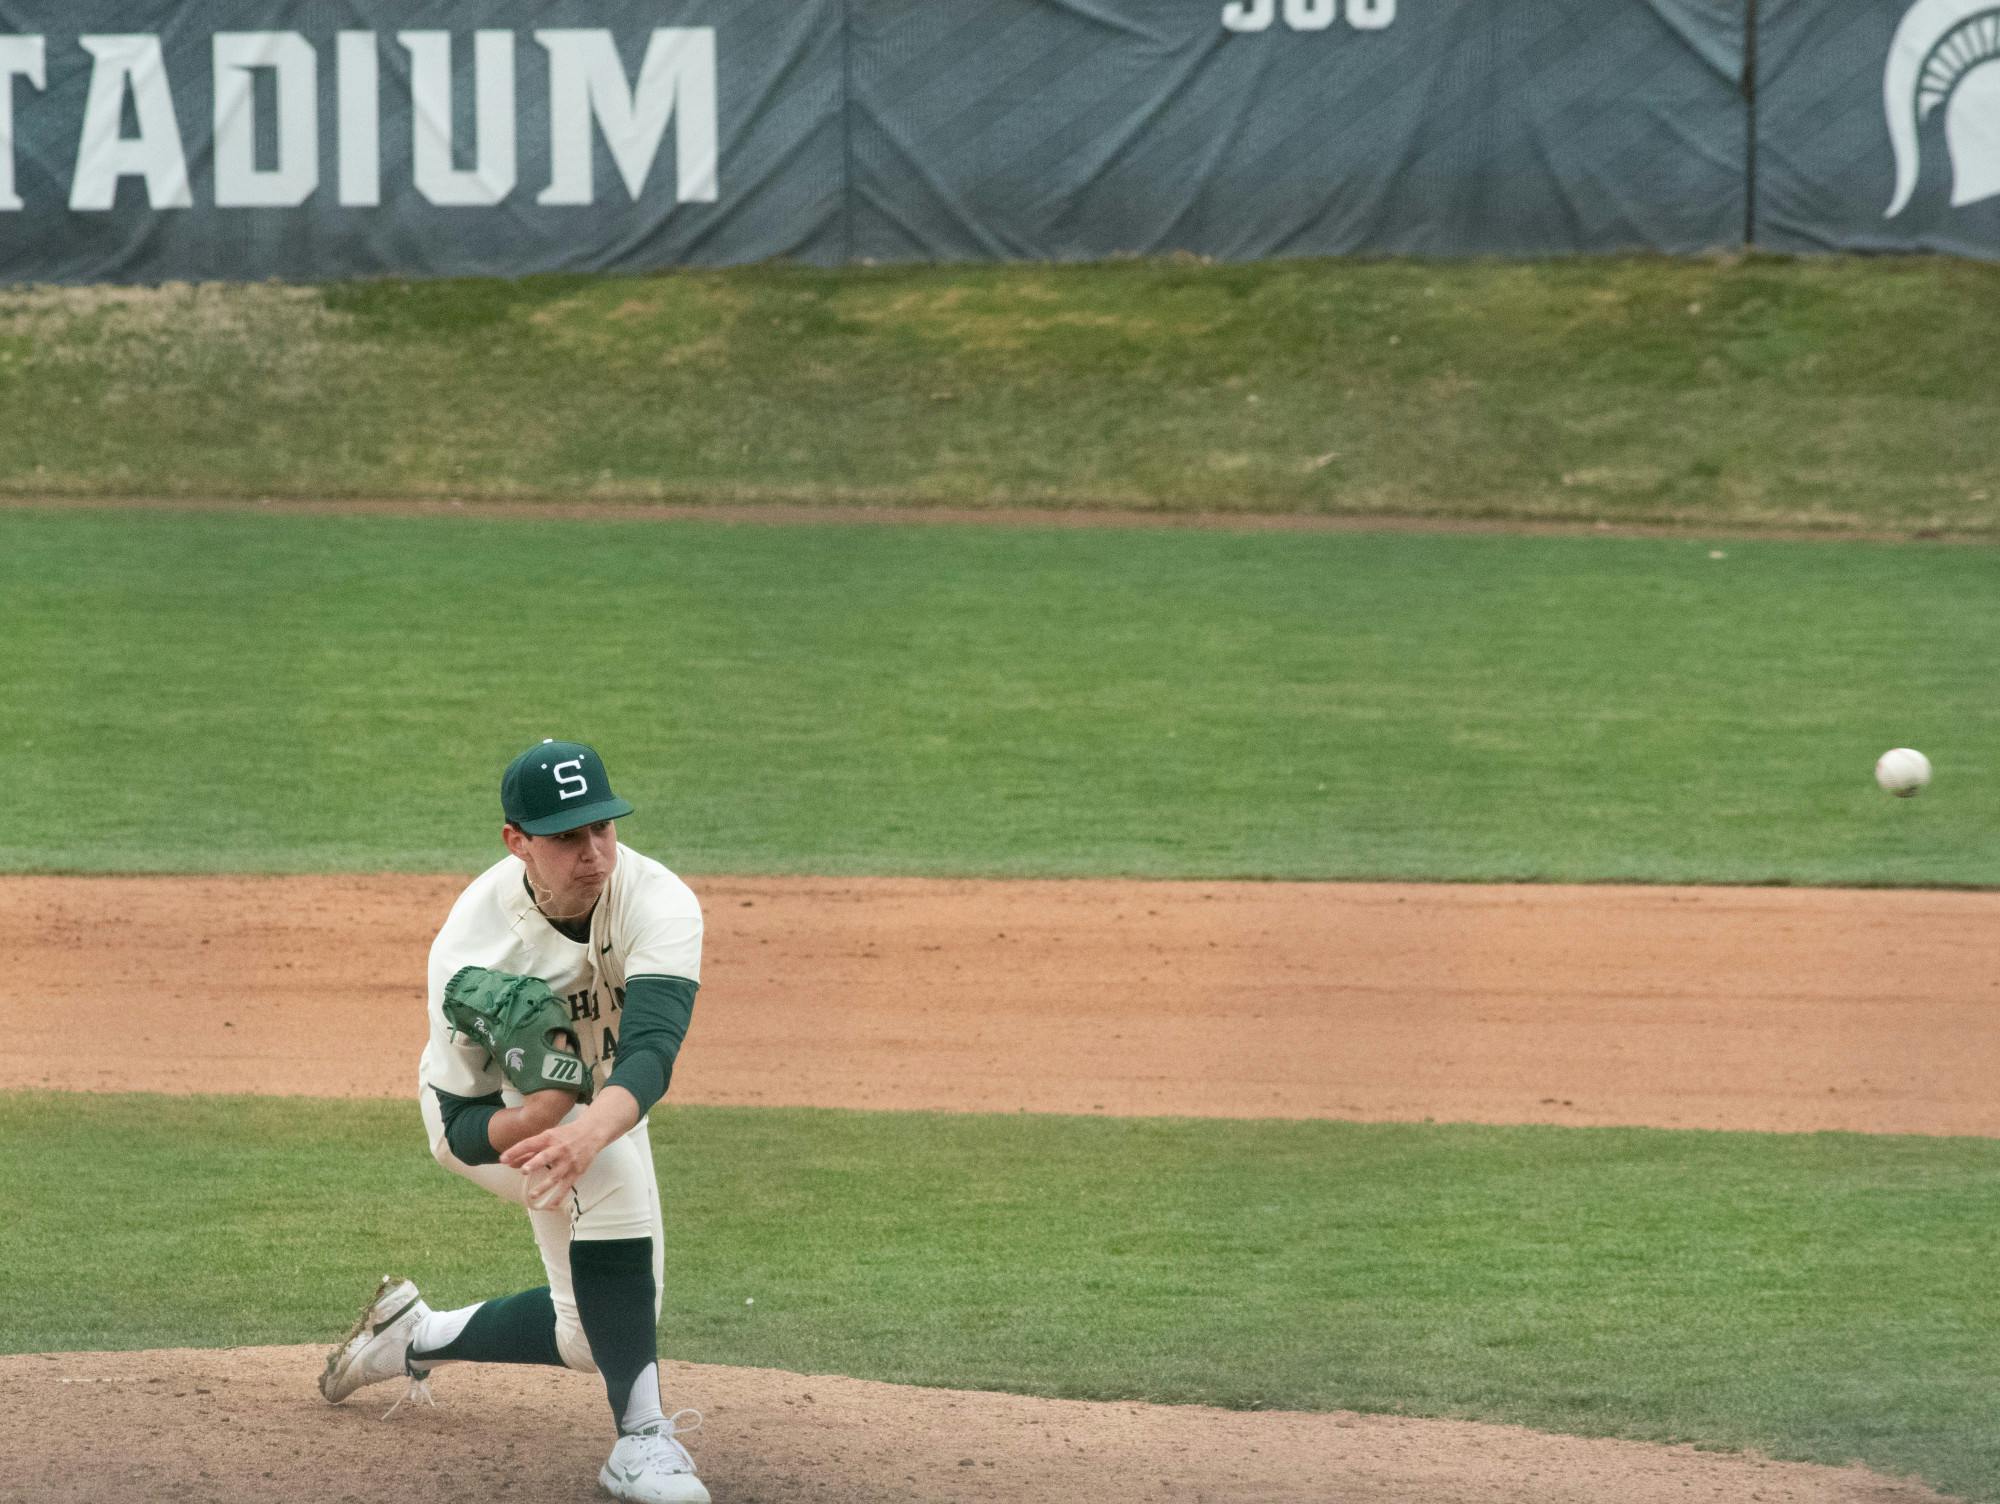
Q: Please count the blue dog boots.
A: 0